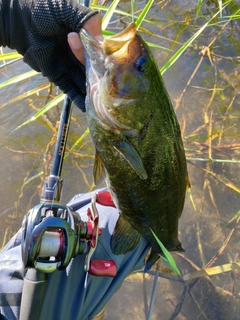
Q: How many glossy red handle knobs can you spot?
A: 2